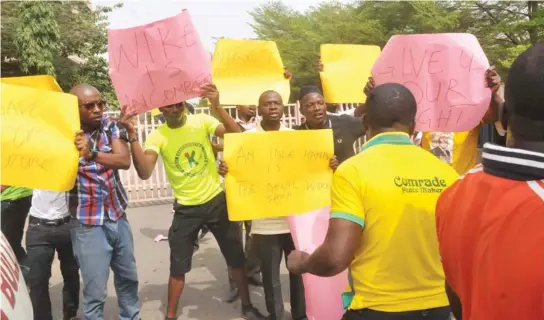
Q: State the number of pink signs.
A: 3